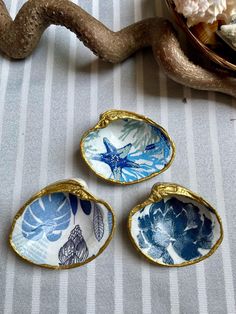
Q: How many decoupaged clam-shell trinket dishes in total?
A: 3